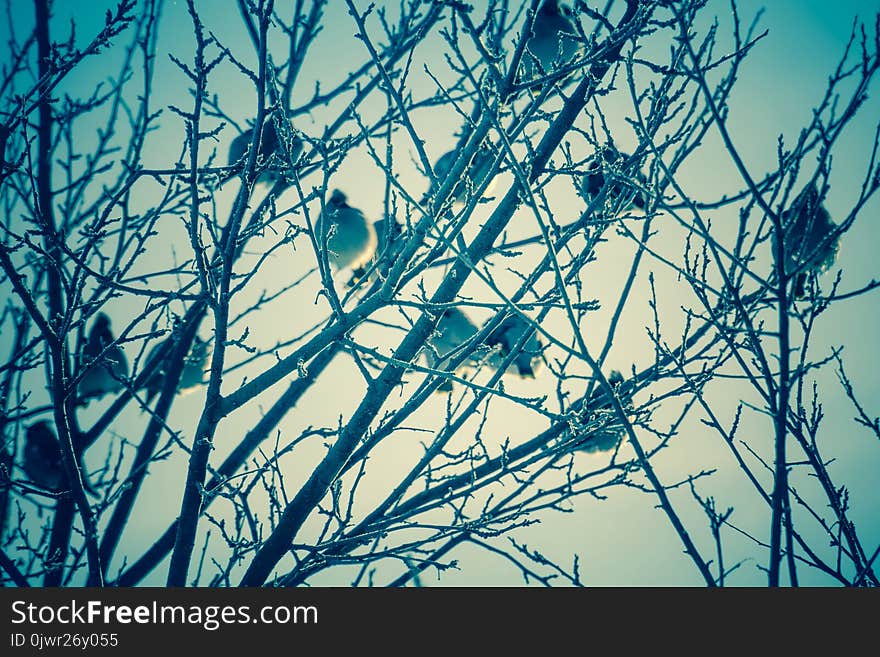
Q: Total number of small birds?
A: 13